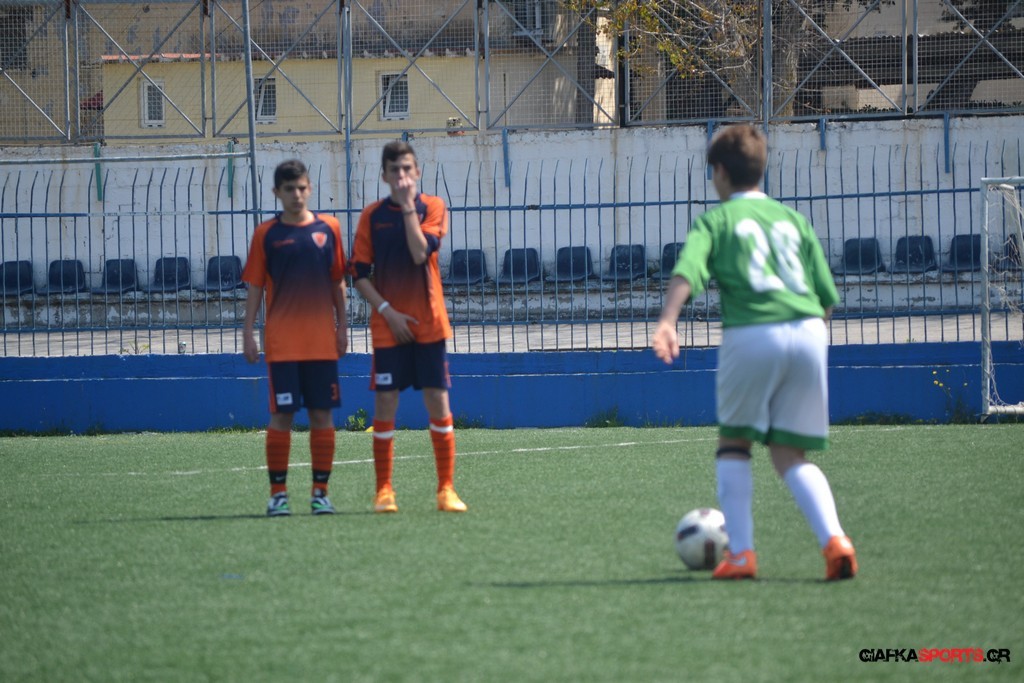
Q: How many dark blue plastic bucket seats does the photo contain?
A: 14